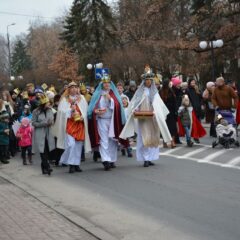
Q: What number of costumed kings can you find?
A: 3